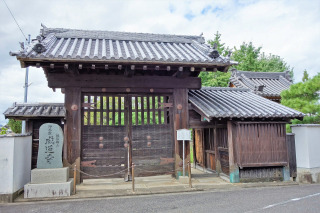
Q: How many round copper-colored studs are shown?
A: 11